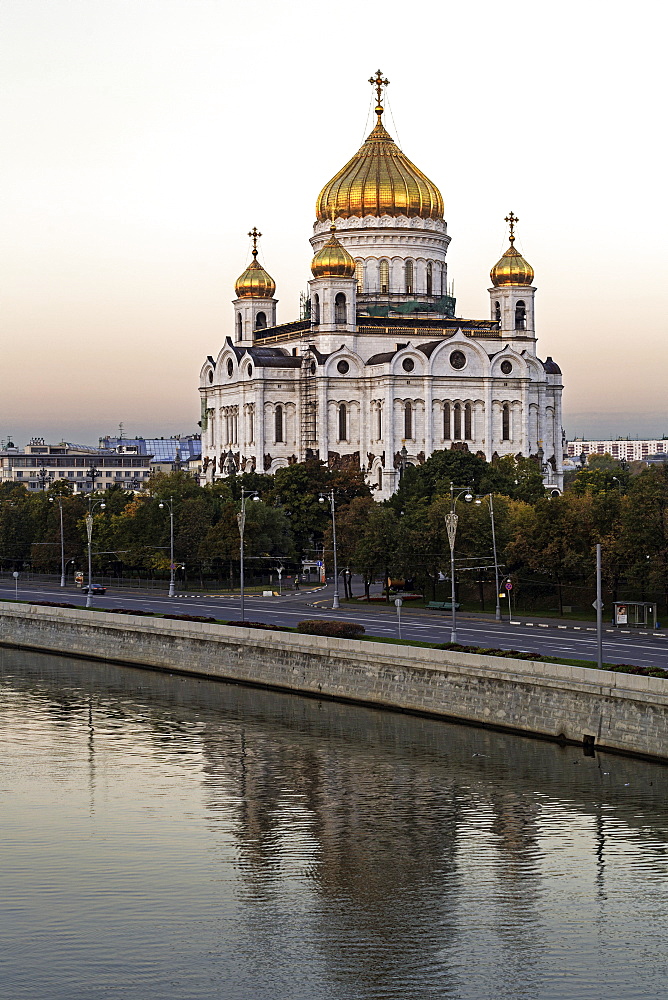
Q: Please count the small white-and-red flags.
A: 0